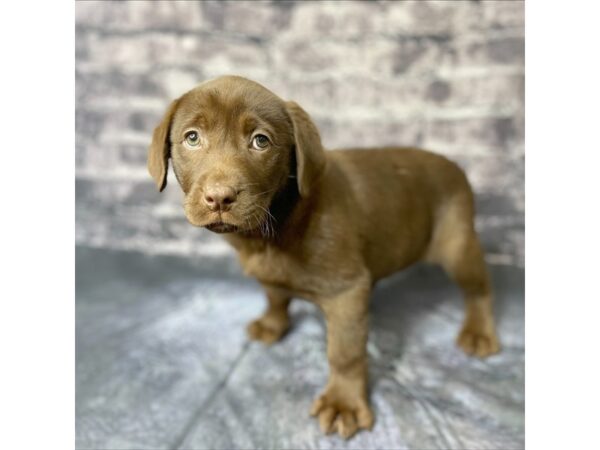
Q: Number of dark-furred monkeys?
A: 0